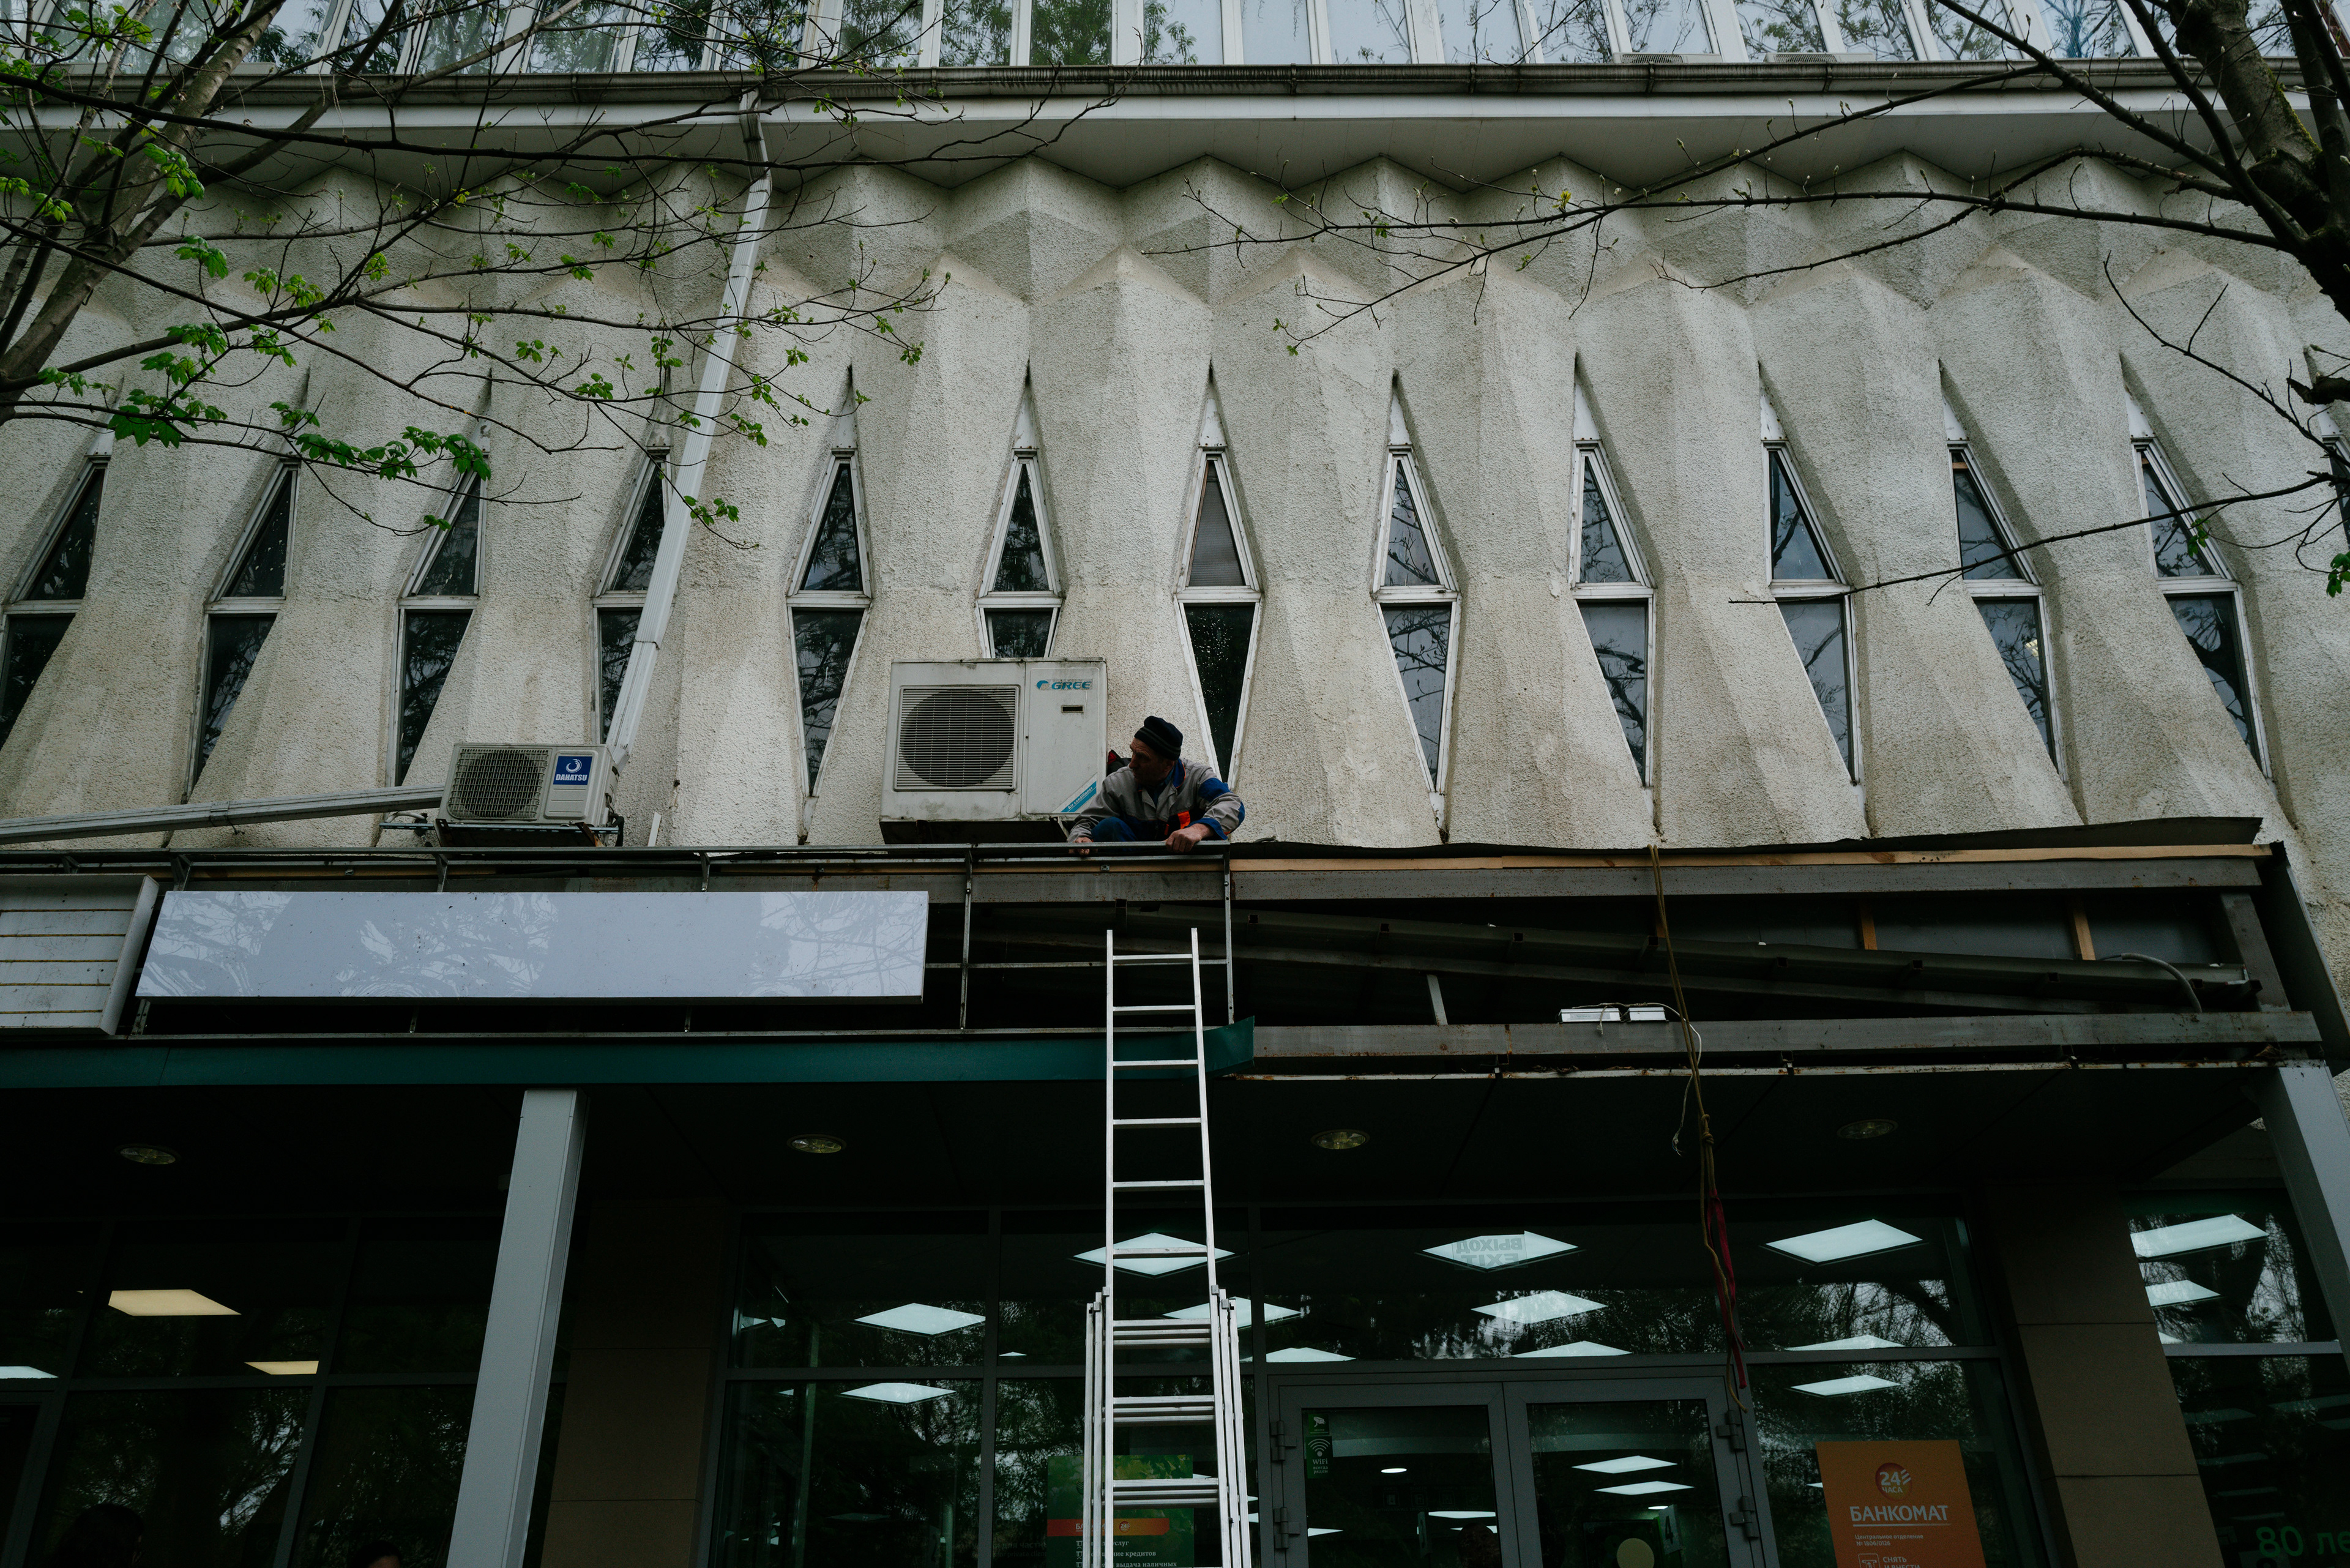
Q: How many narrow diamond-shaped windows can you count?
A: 12